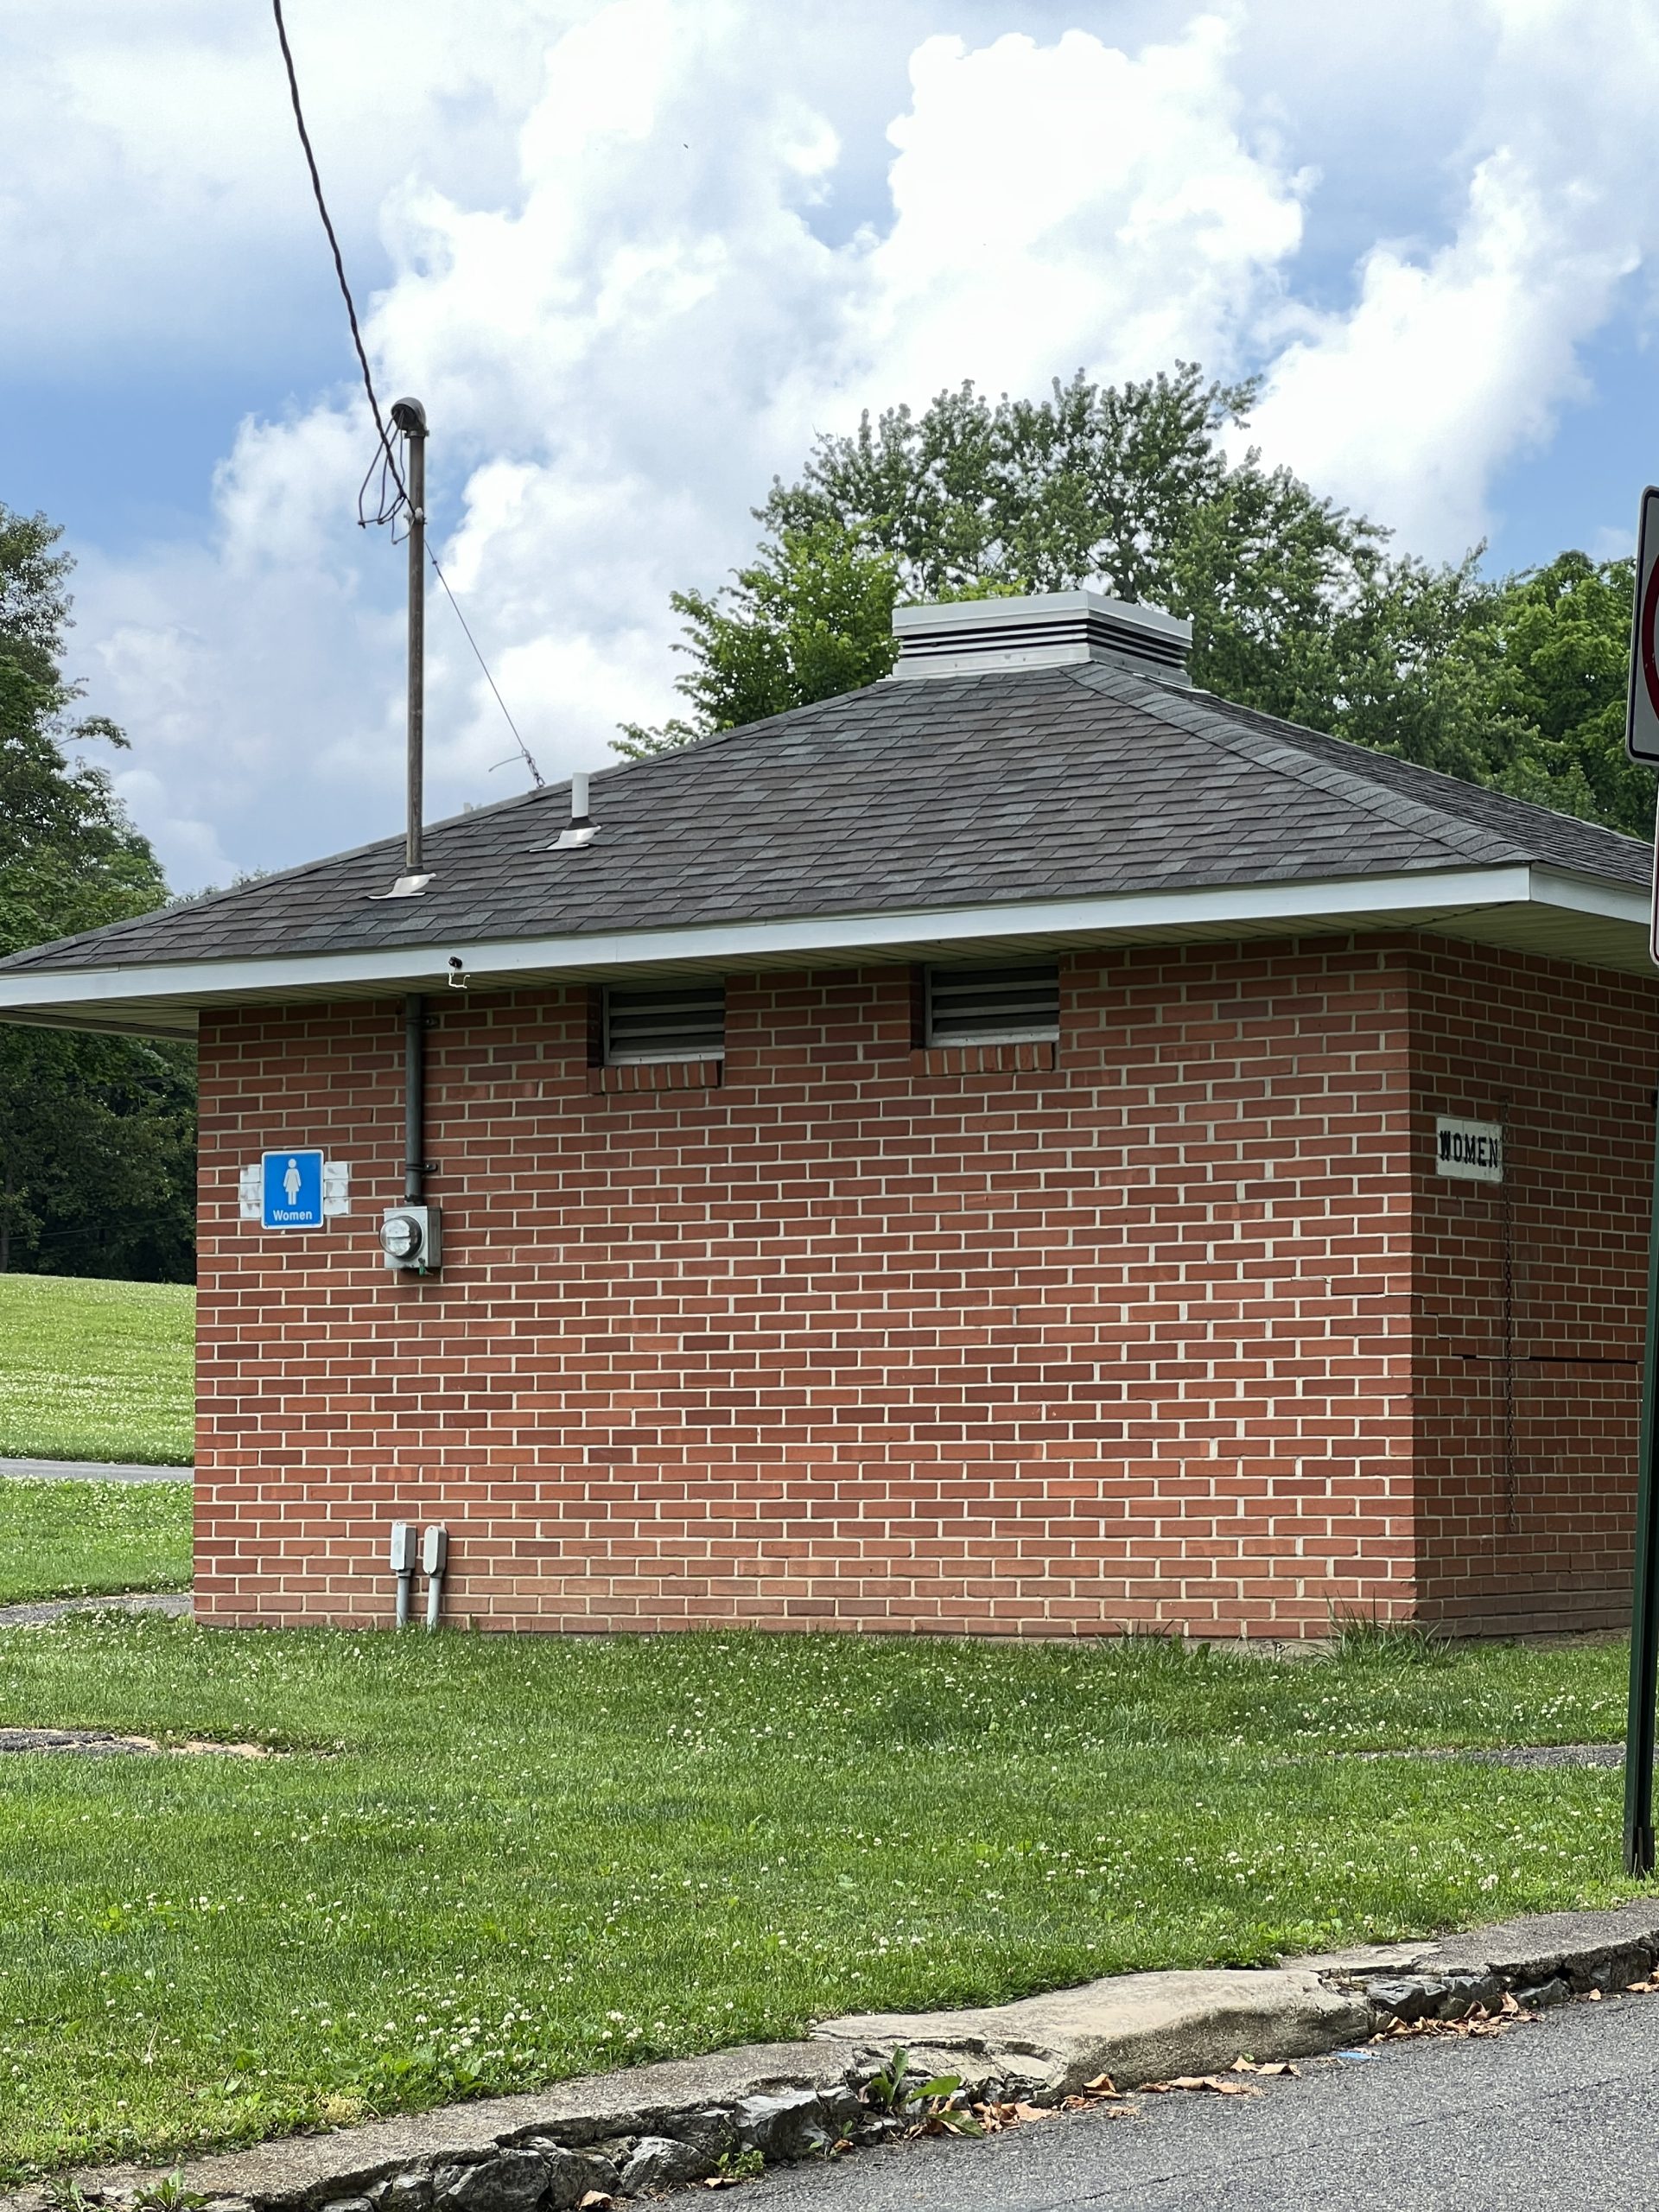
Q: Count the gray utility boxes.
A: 3